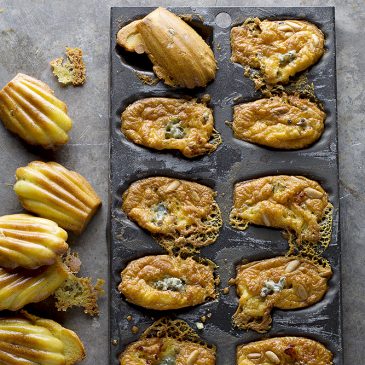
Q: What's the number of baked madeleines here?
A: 15